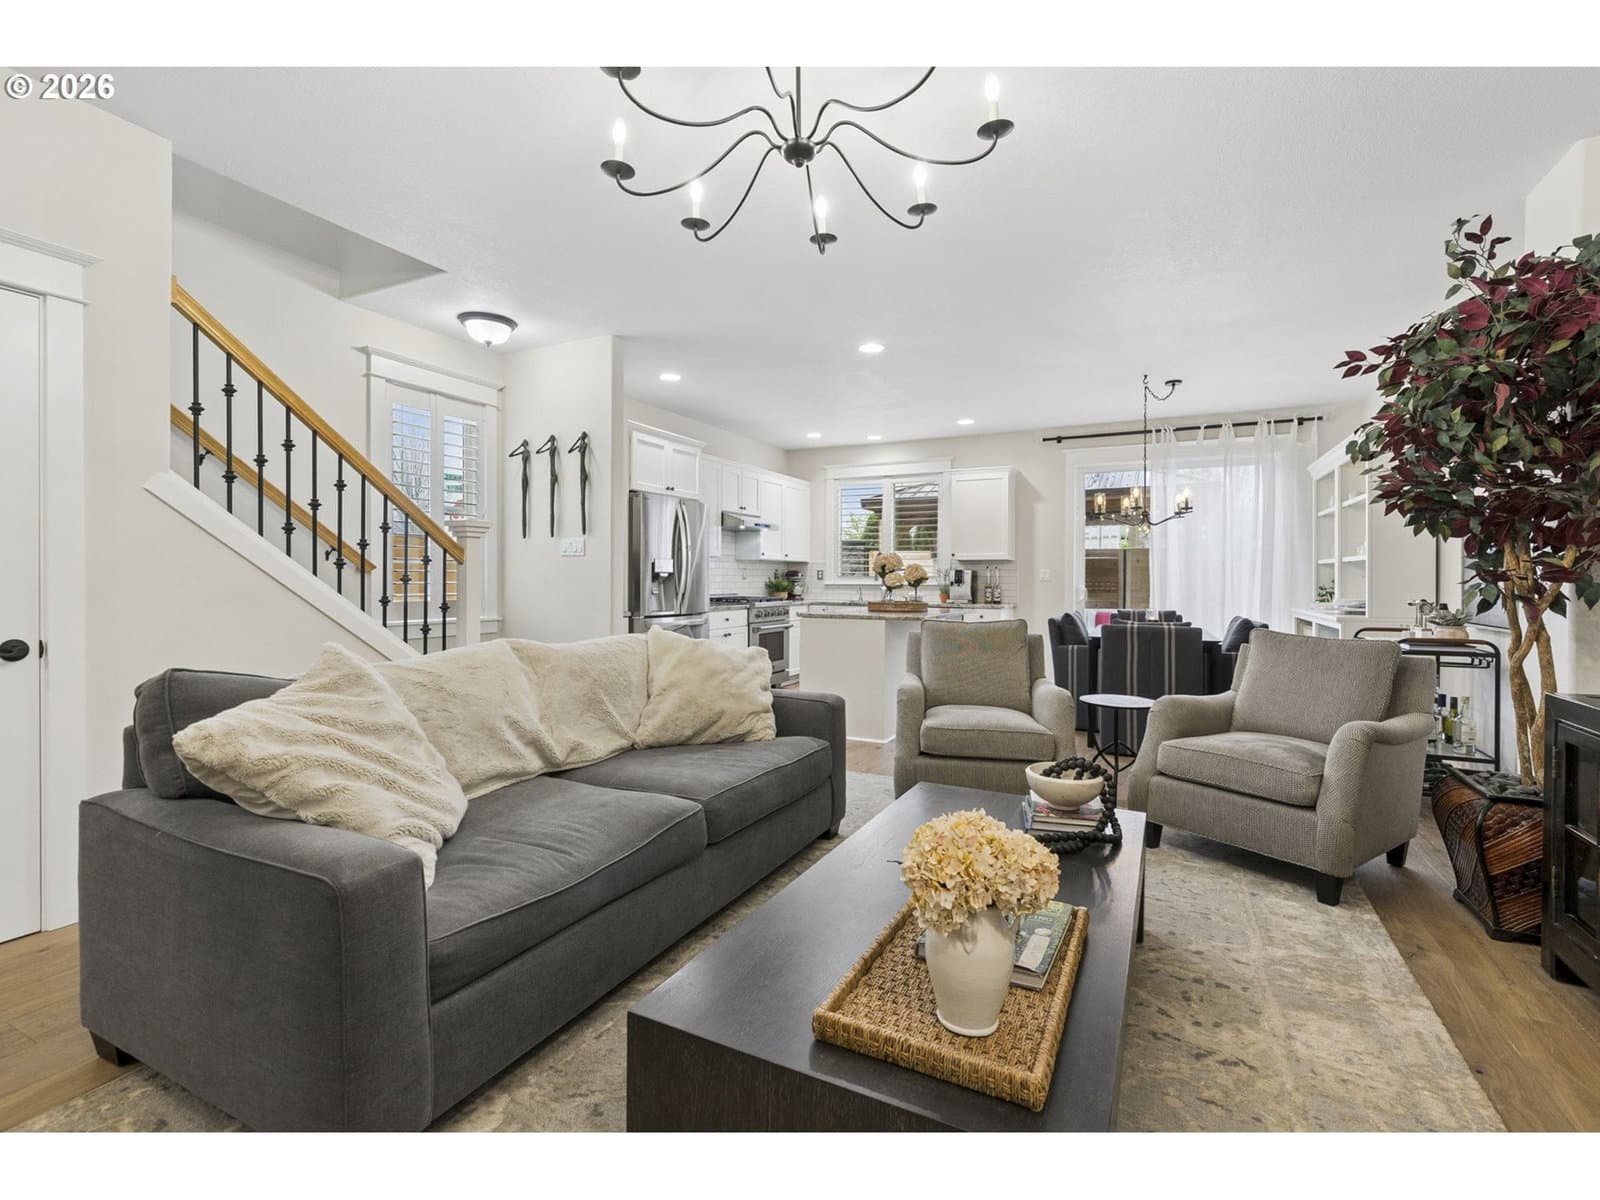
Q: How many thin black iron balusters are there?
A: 11